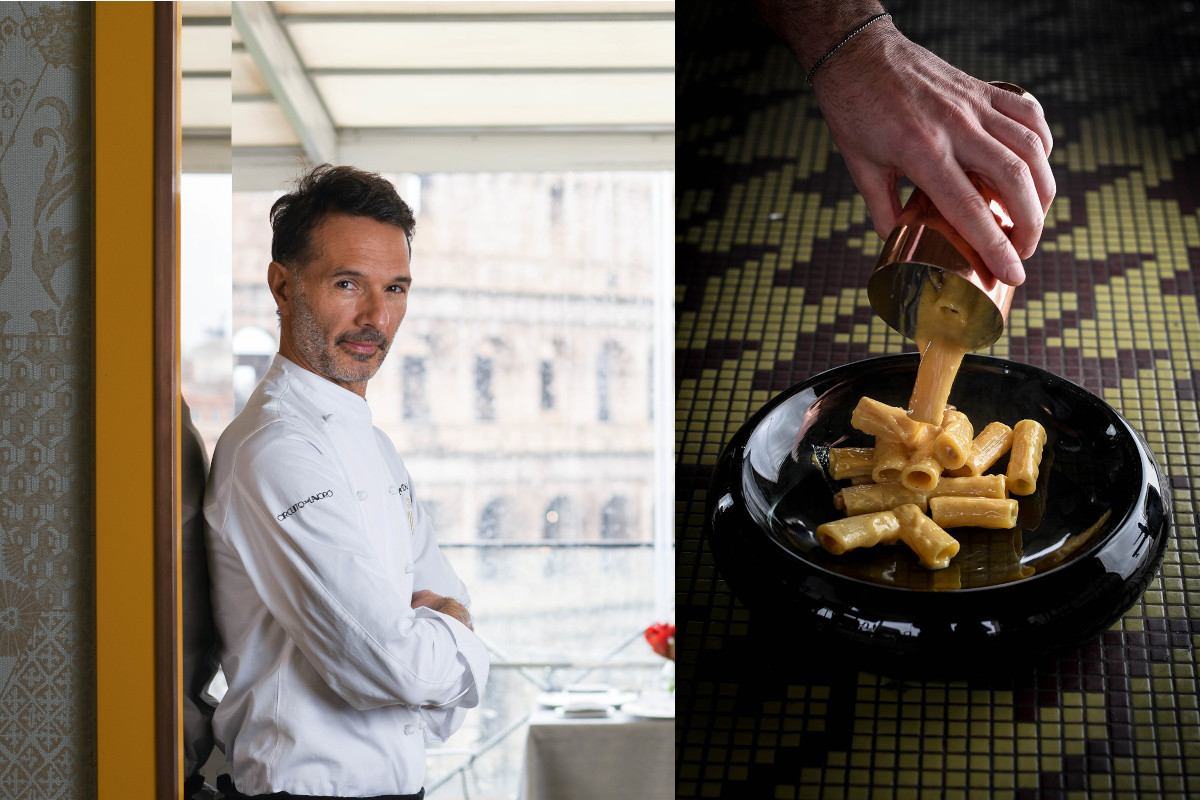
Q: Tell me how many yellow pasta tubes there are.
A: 12